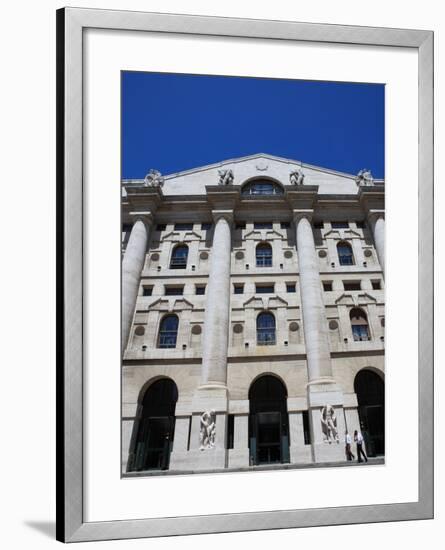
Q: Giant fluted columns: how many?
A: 4